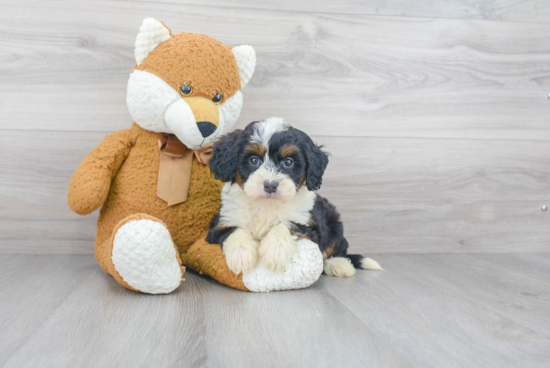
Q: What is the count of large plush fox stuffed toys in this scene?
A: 1